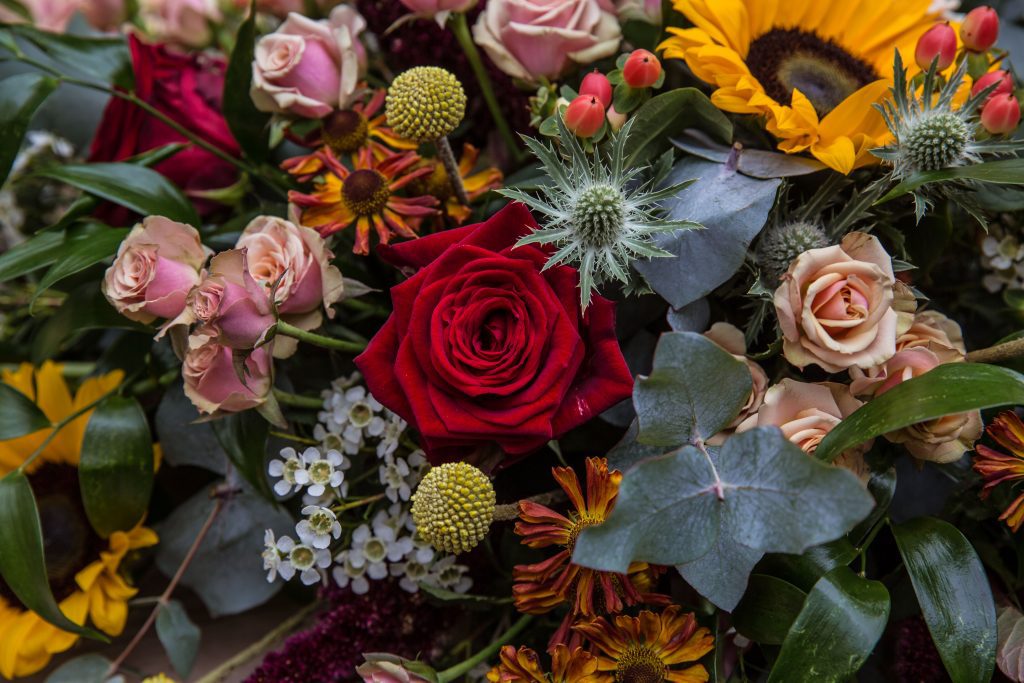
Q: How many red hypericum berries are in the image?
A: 7